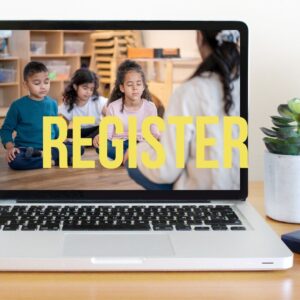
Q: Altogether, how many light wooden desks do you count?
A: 1